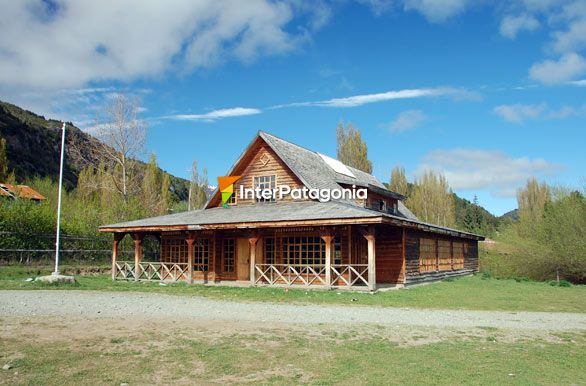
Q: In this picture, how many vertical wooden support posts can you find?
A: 6